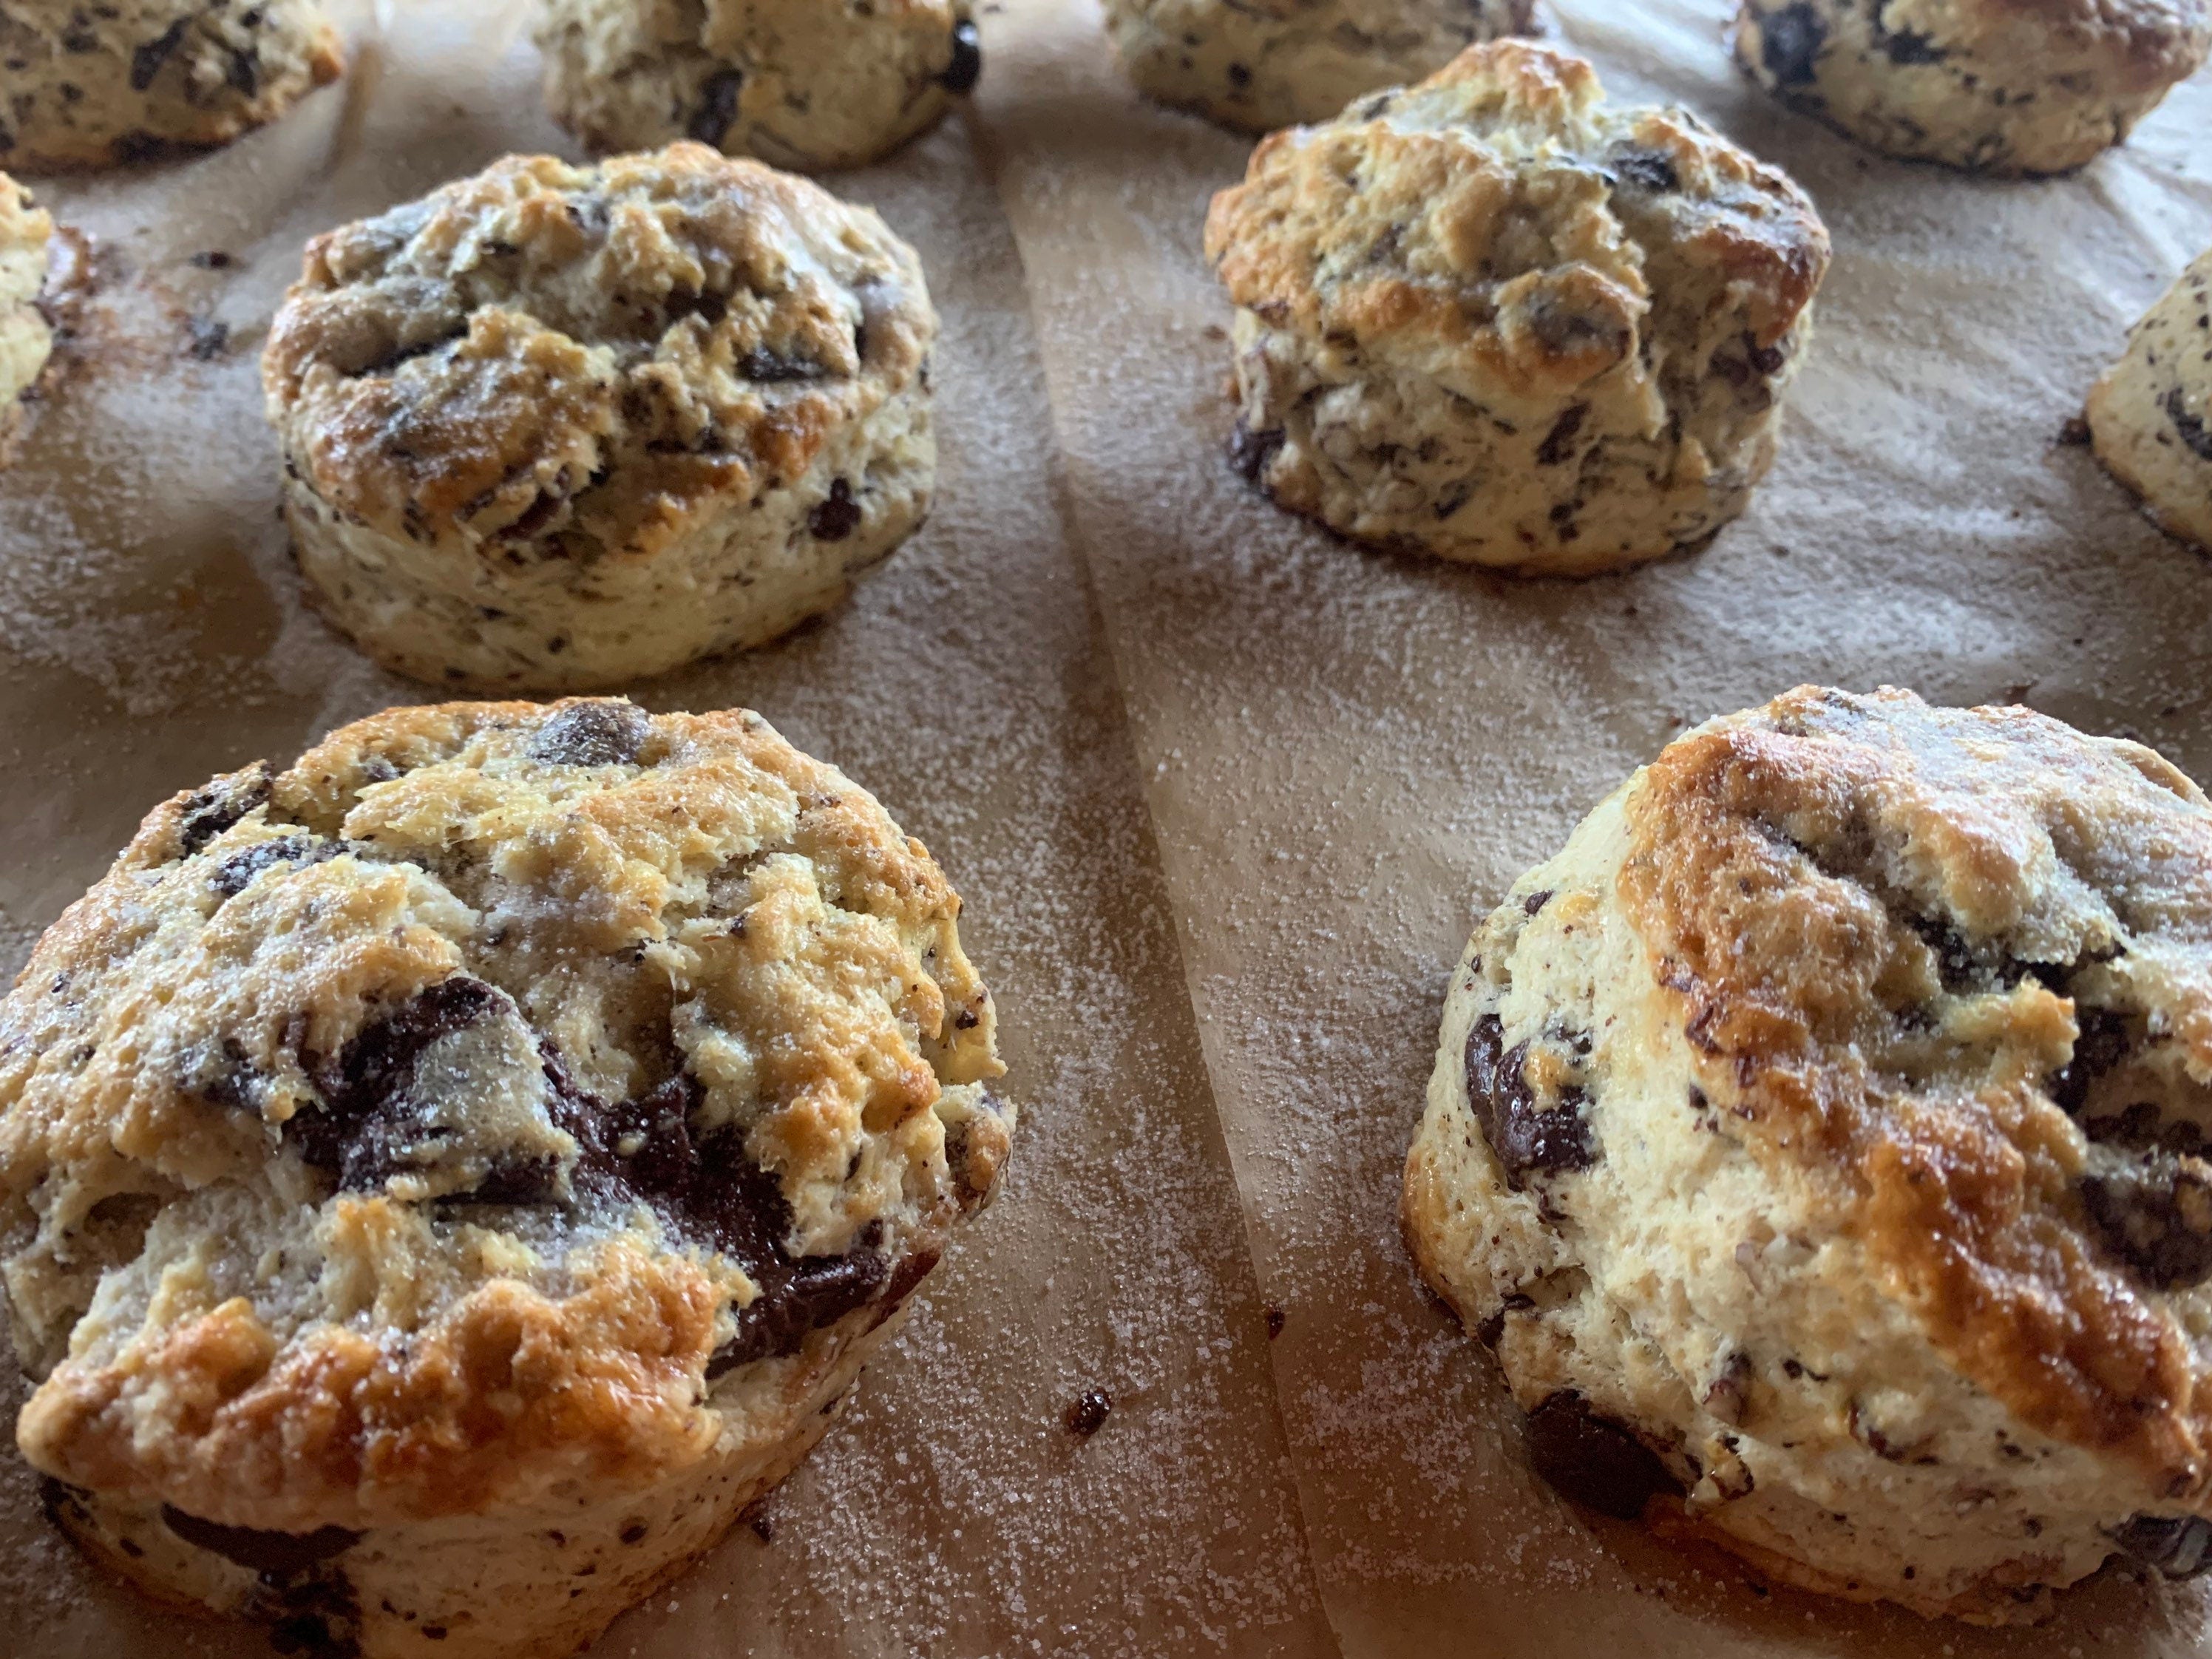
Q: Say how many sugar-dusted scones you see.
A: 10